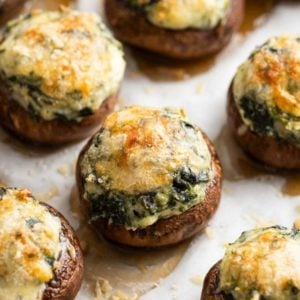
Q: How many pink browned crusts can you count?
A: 0